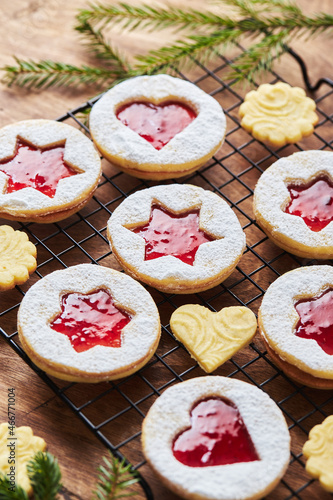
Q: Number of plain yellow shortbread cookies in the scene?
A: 5